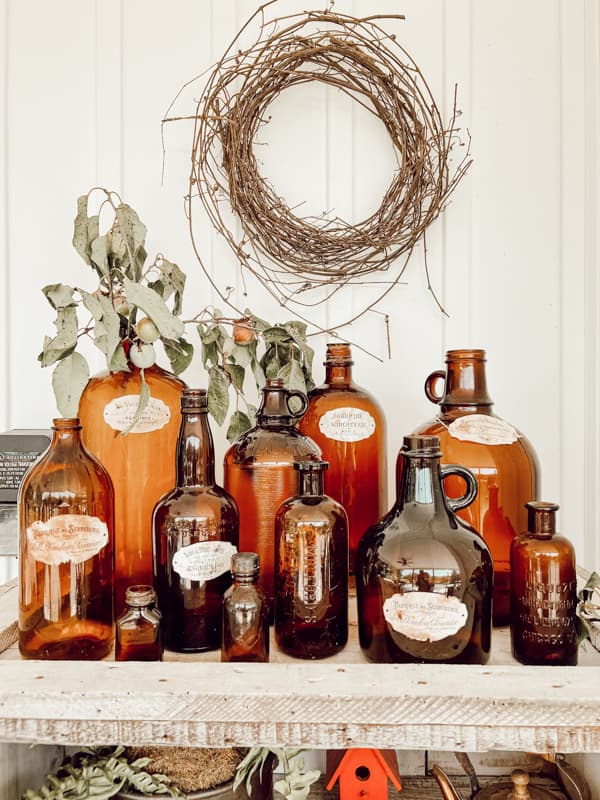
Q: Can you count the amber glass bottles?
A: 11